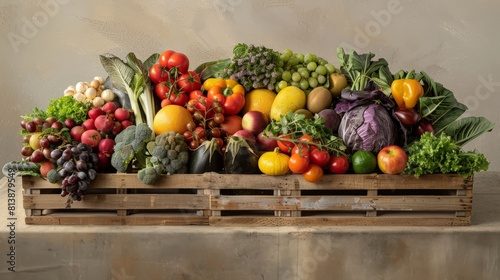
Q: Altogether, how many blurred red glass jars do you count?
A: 0